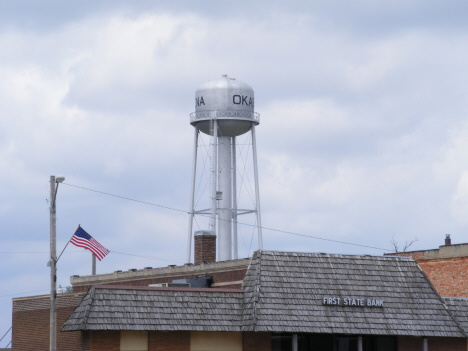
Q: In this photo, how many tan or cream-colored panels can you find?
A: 2